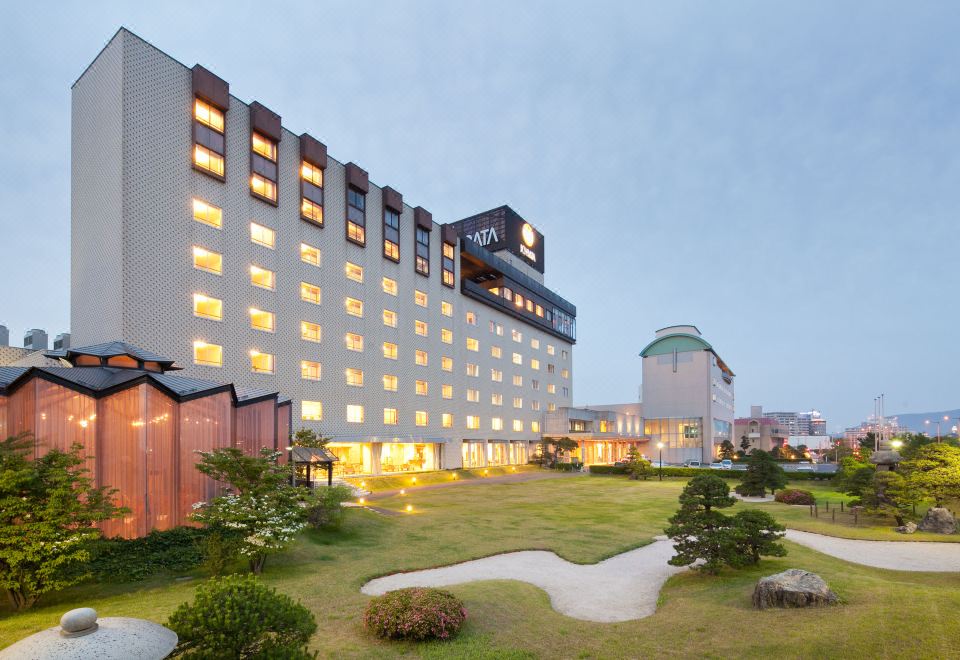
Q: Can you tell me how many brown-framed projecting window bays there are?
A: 7